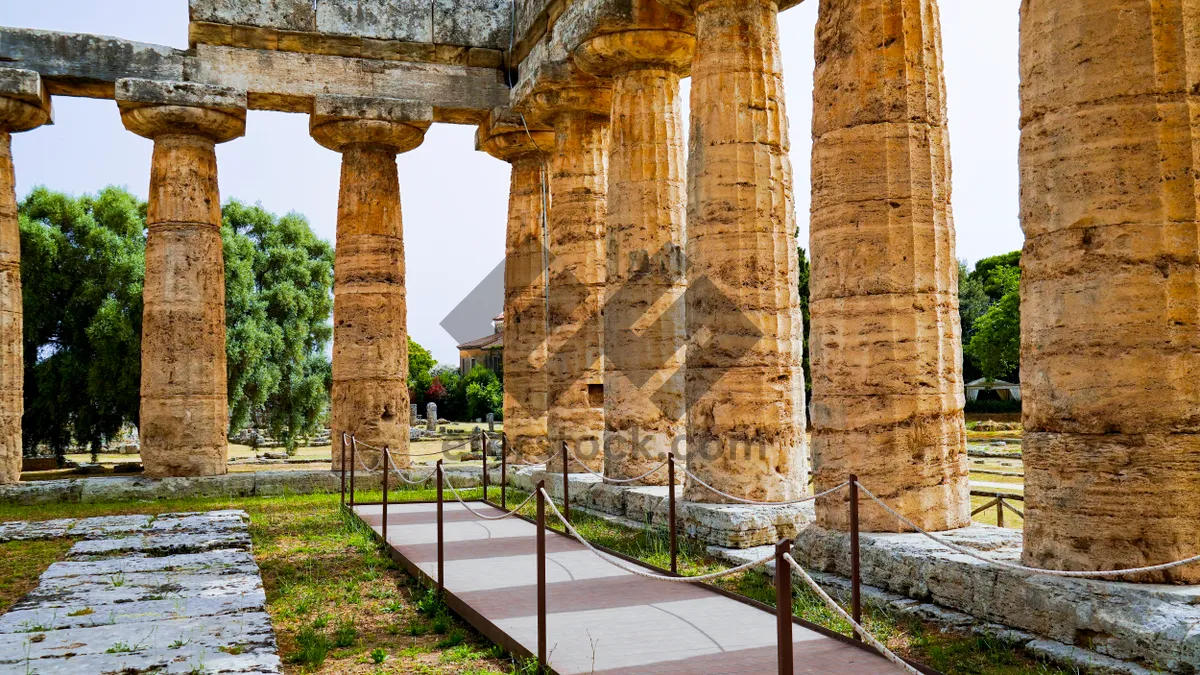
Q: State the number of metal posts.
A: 11